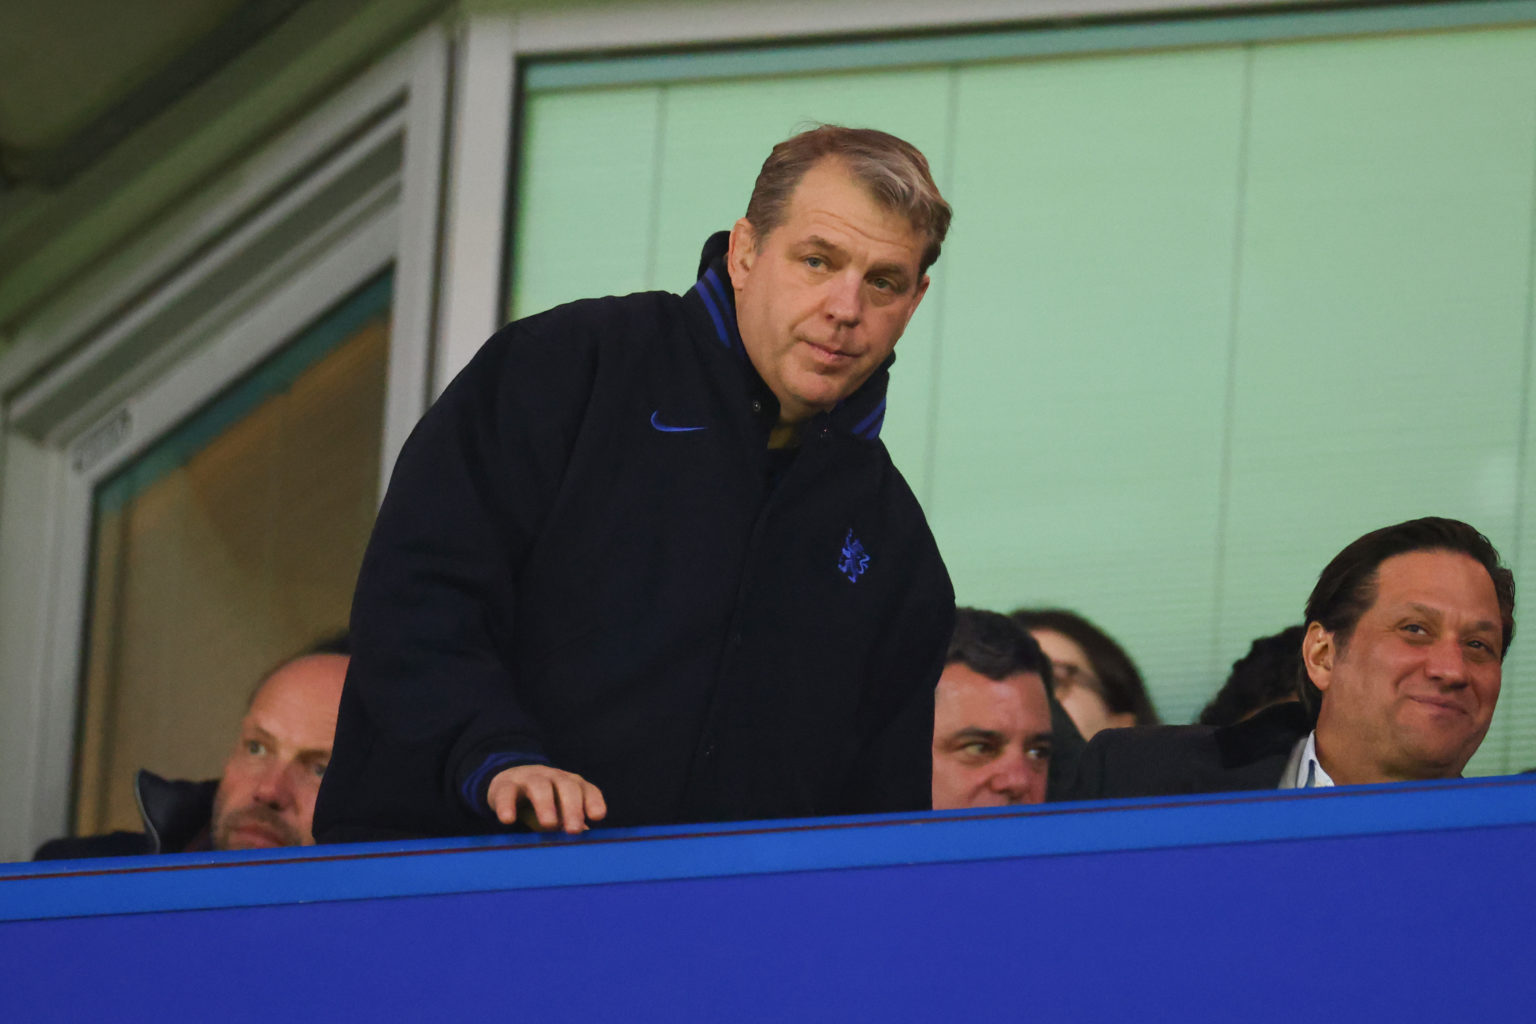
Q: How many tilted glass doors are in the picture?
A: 1